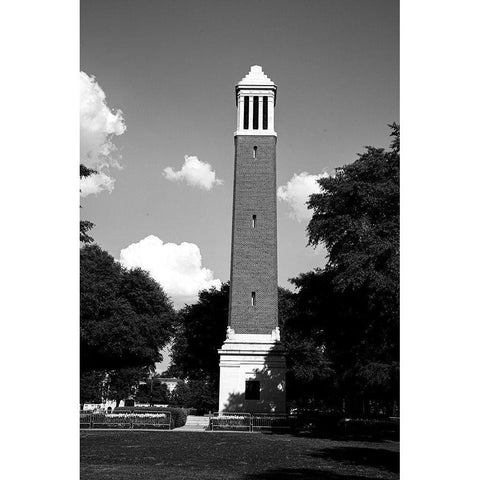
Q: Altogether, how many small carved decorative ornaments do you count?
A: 2